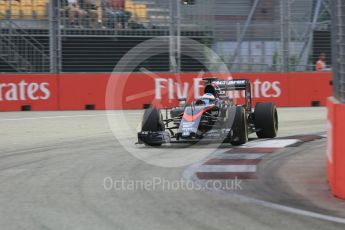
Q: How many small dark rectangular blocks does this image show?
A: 4